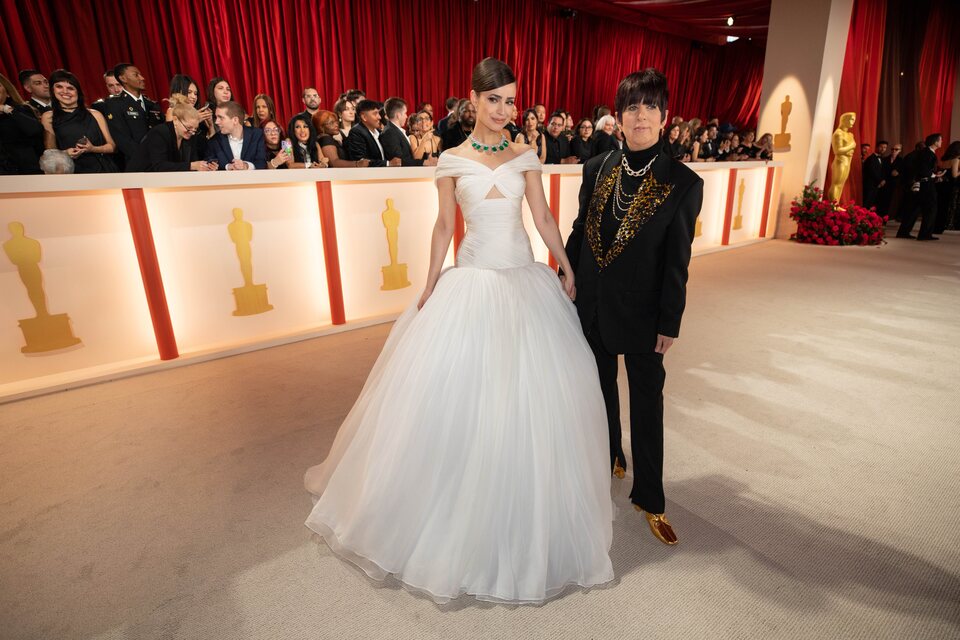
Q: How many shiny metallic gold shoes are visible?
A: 2